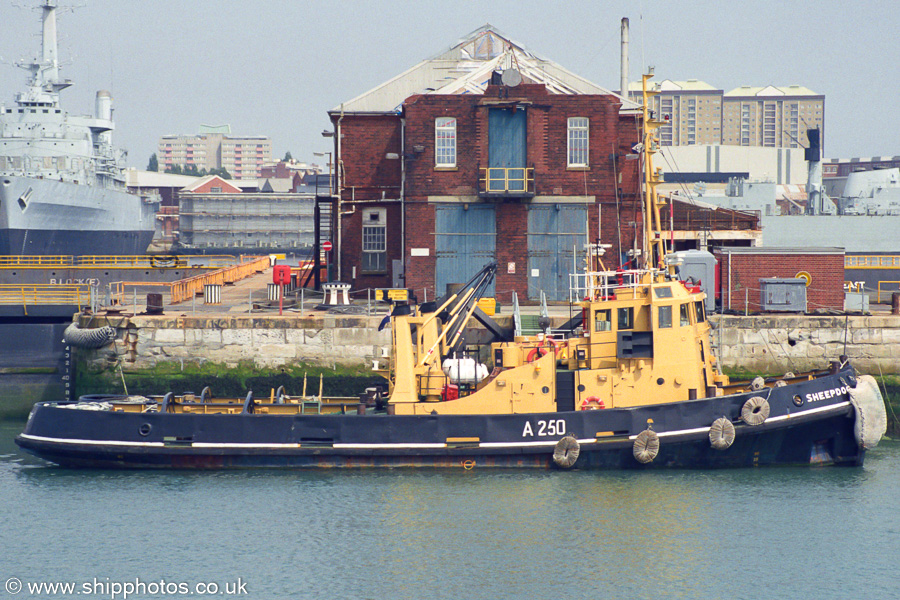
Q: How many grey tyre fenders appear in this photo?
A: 4